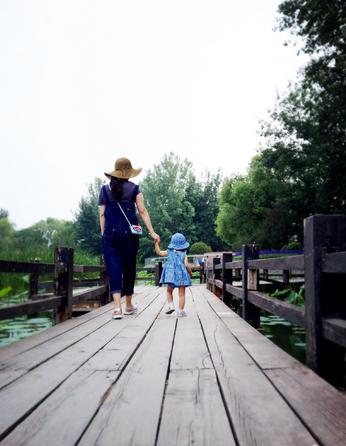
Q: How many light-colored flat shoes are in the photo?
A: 4